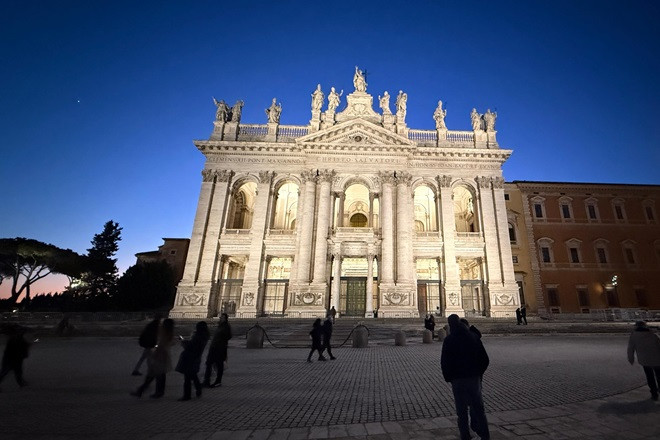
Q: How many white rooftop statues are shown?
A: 11